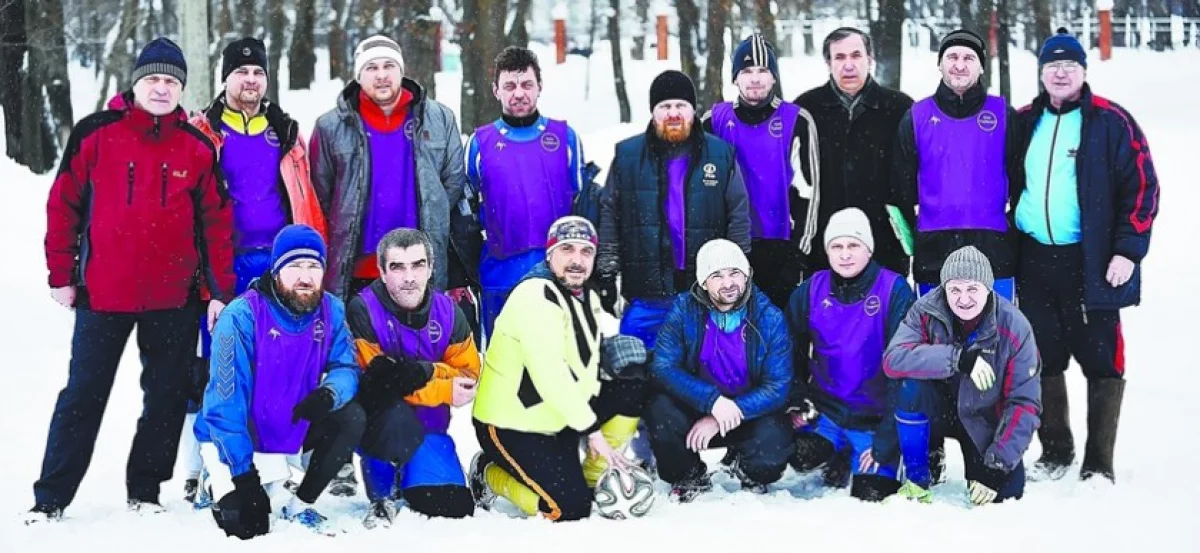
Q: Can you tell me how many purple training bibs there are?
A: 10